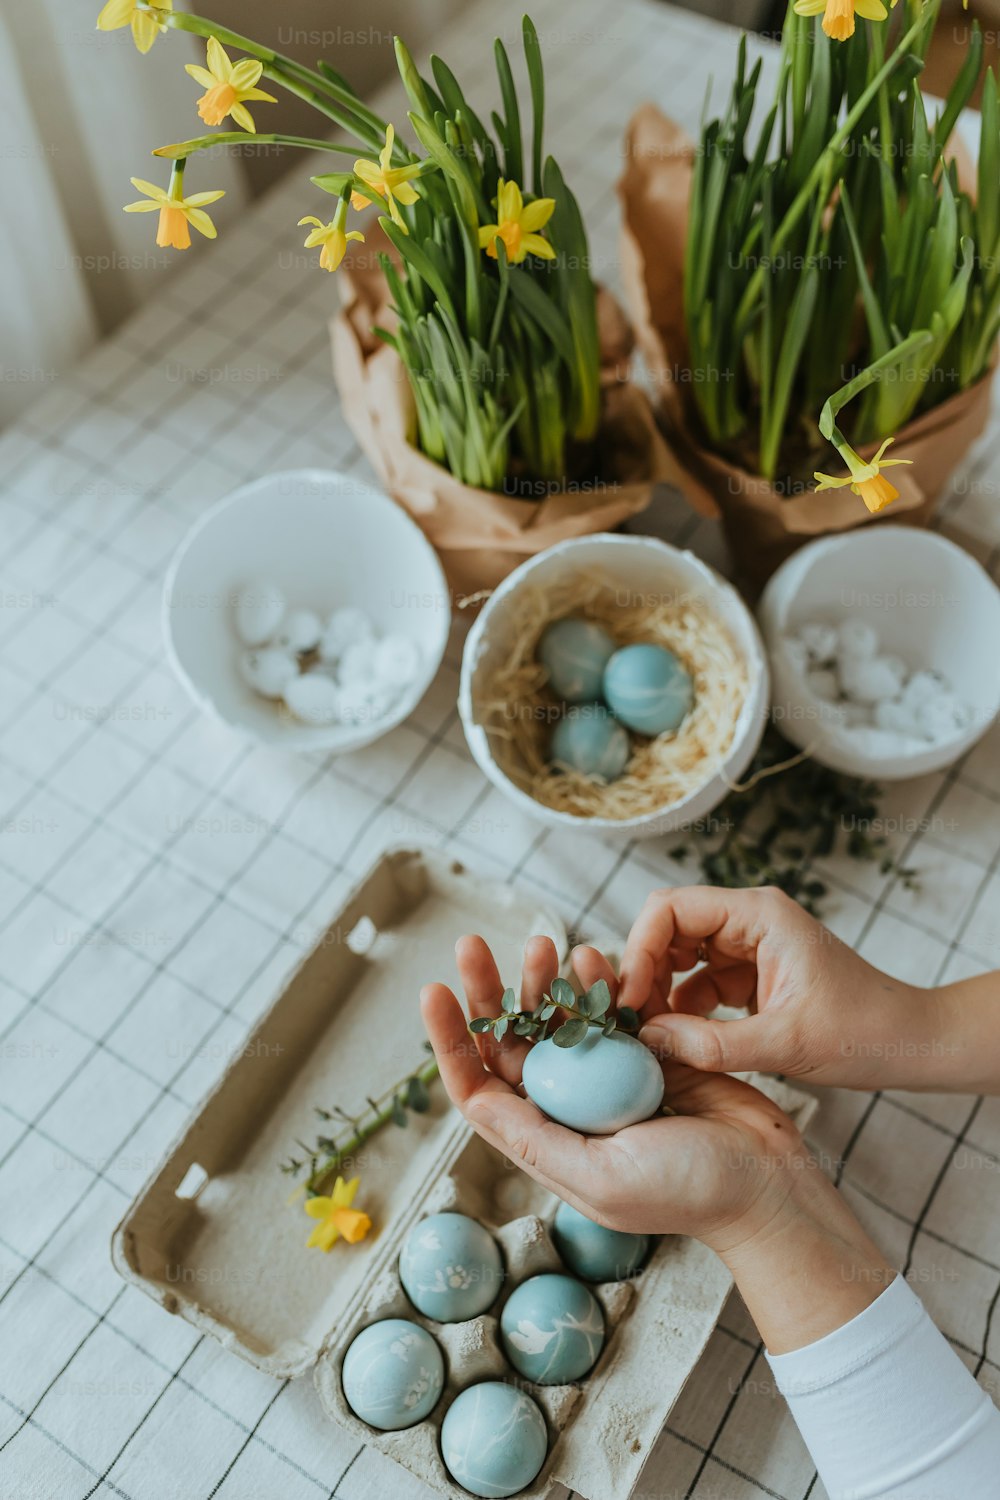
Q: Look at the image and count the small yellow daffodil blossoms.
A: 9